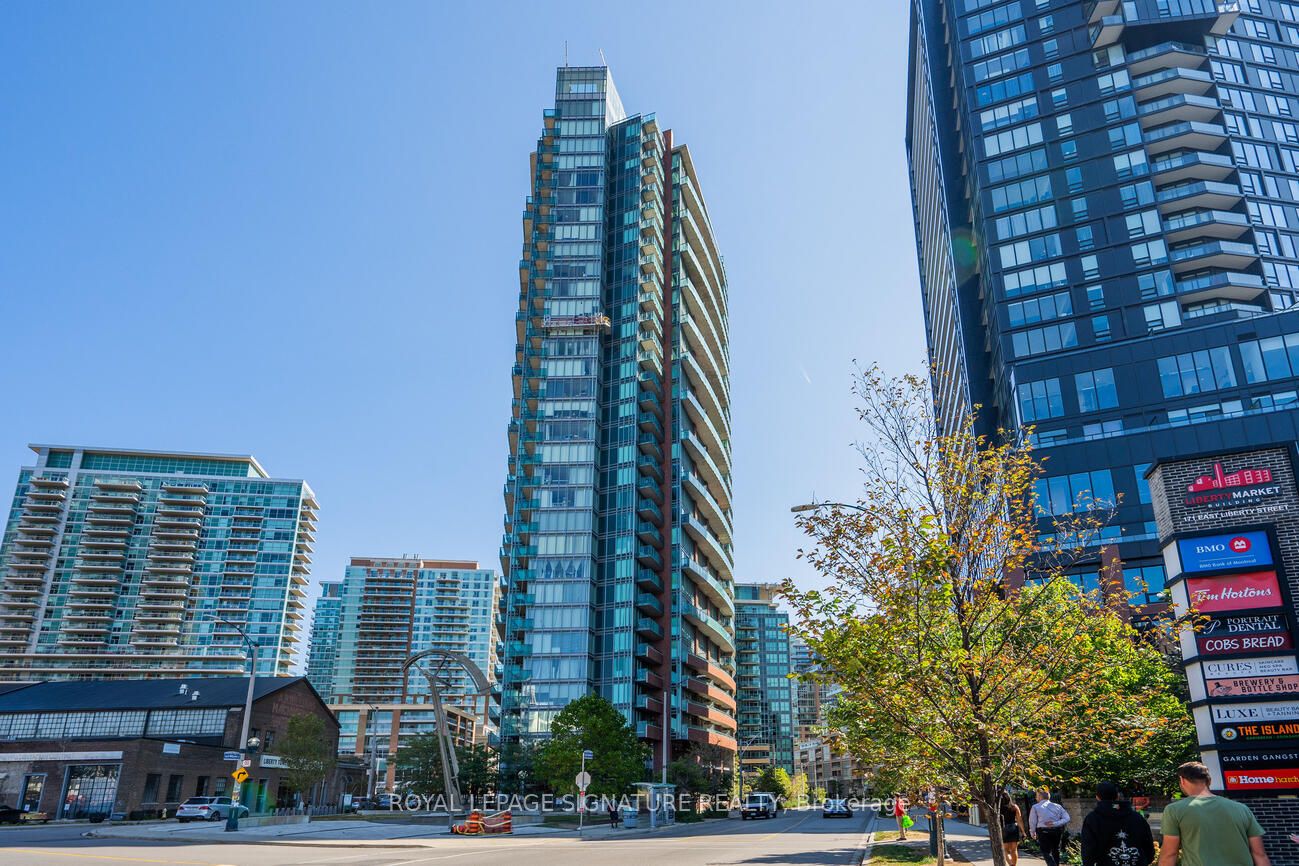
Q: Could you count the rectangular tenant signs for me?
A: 10